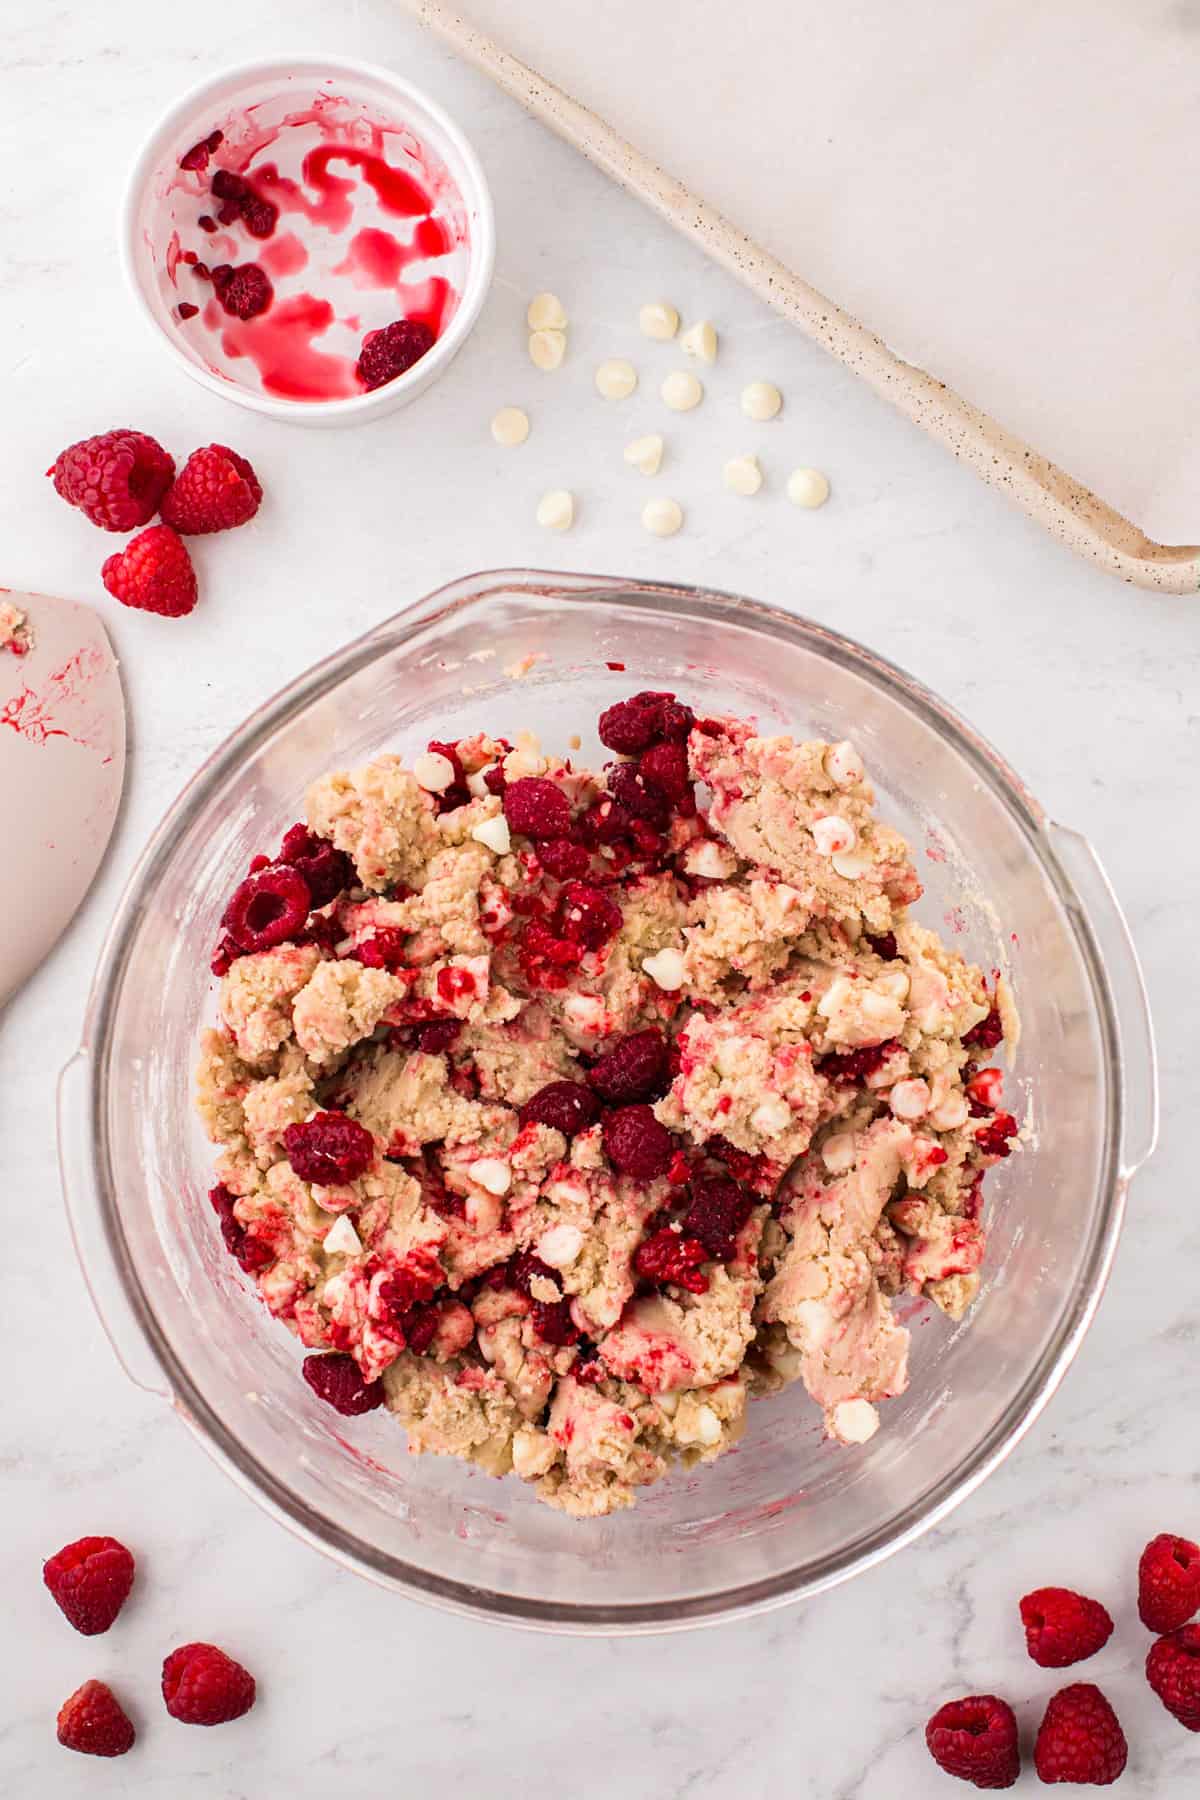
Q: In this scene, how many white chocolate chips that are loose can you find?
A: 13